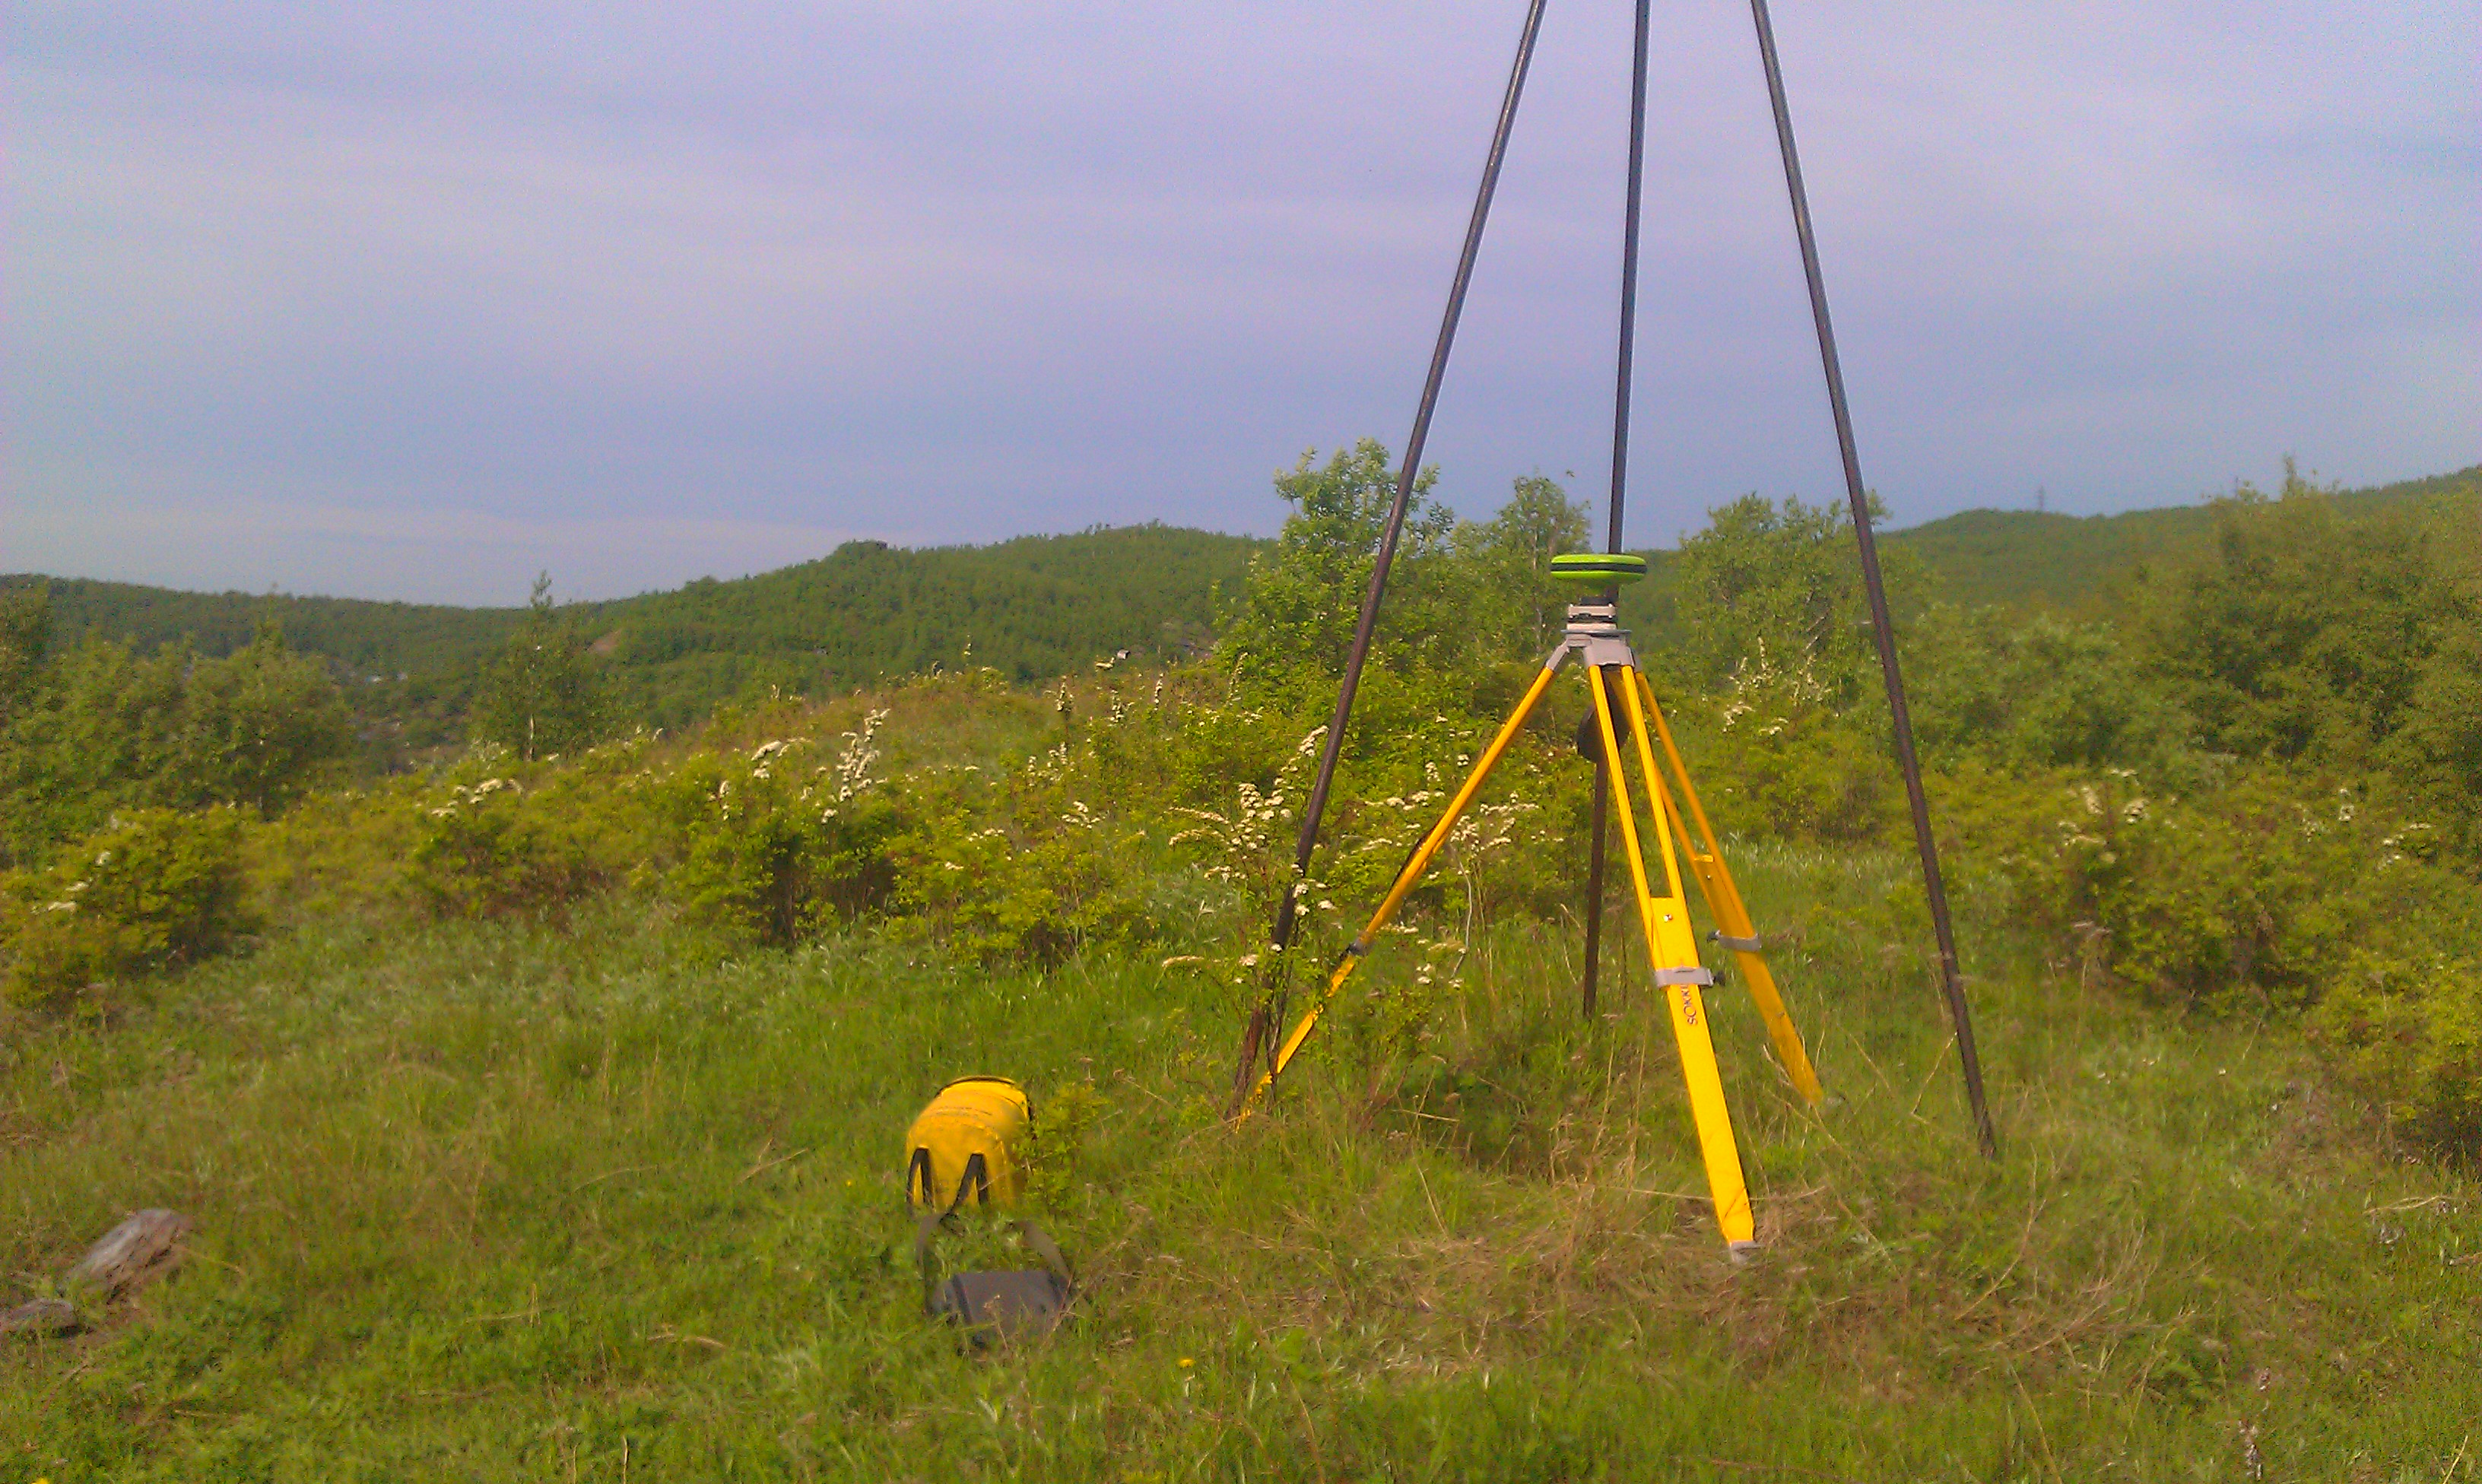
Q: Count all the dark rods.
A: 3